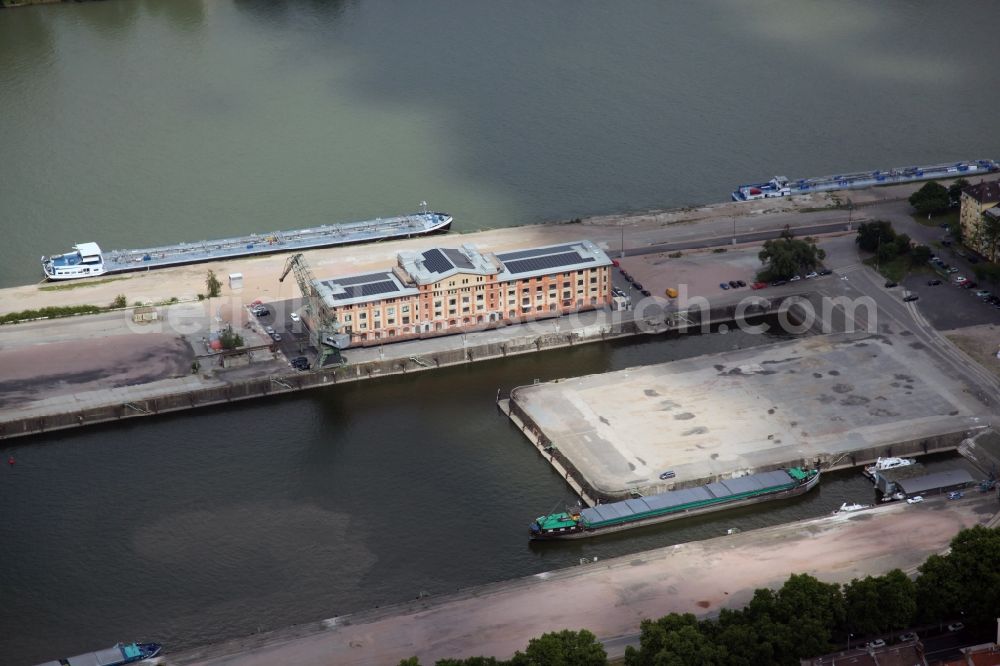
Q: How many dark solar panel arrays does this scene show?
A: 6